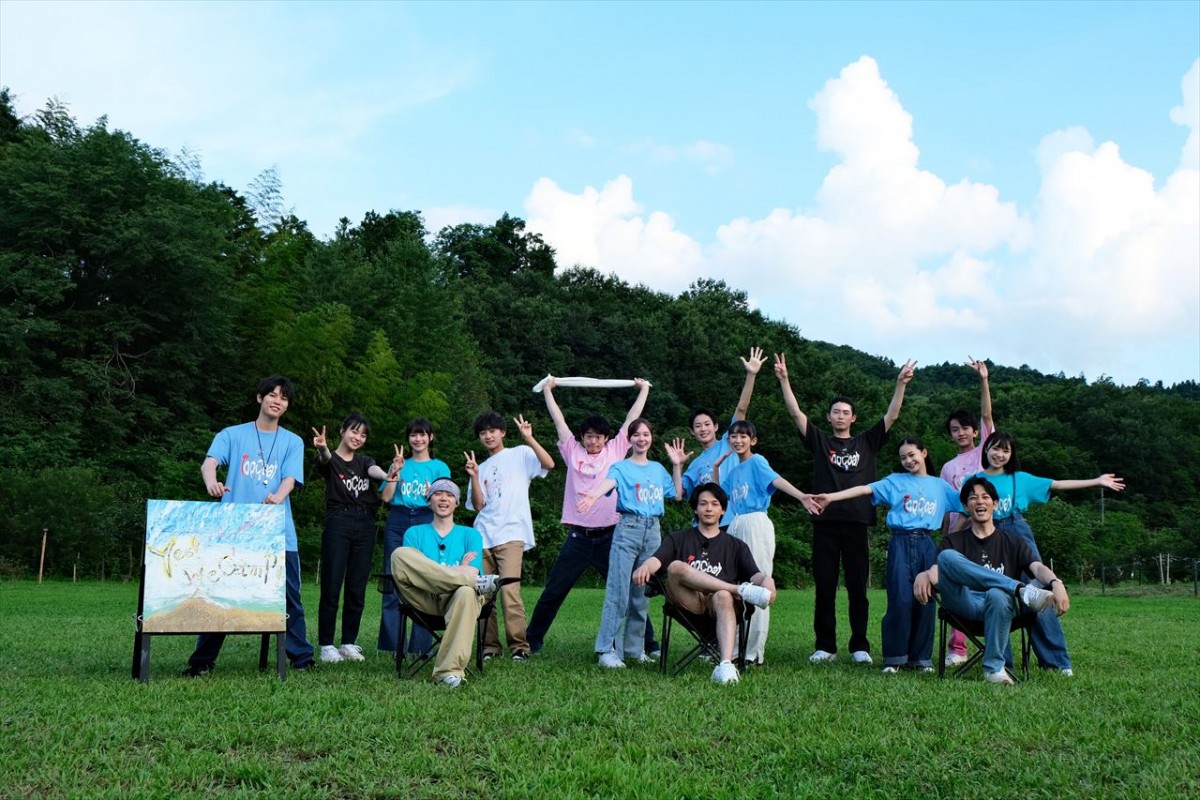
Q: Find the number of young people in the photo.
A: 15